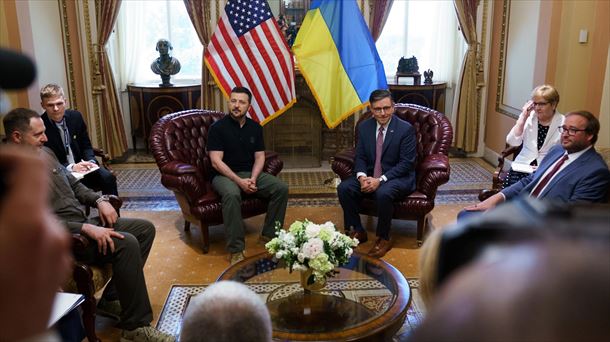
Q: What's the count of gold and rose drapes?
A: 4